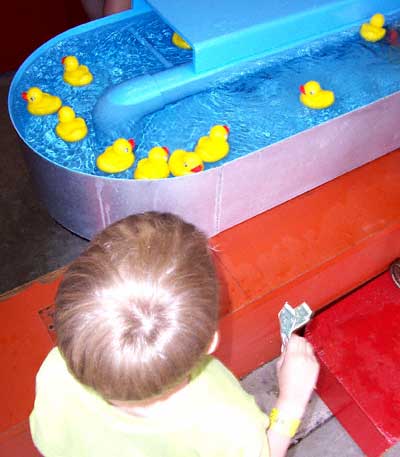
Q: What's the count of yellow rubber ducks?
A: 10